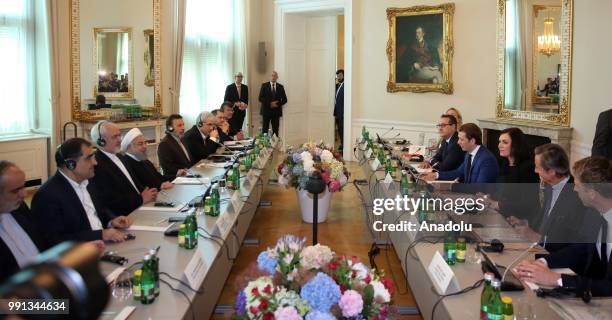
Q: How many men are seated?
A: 12